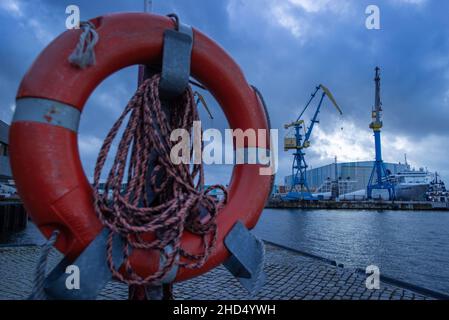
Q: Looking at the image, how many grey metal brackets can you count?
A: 3